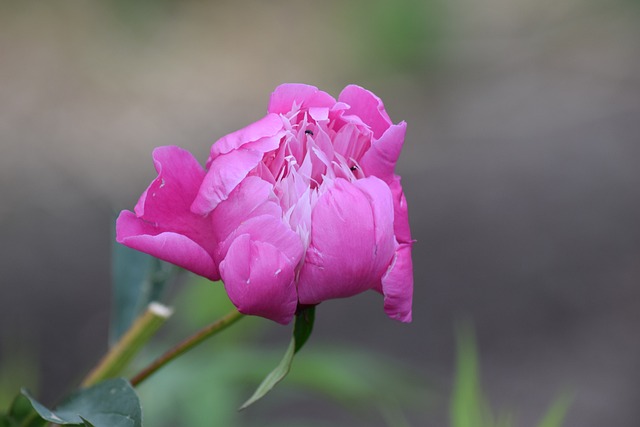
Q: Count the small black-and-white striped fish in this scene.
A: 0